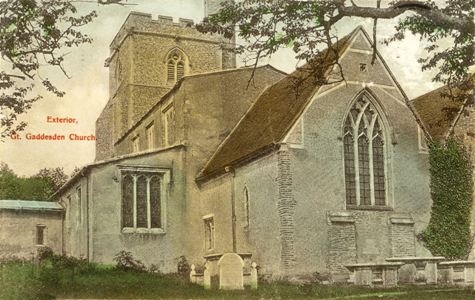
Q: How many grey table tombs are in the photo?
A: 3